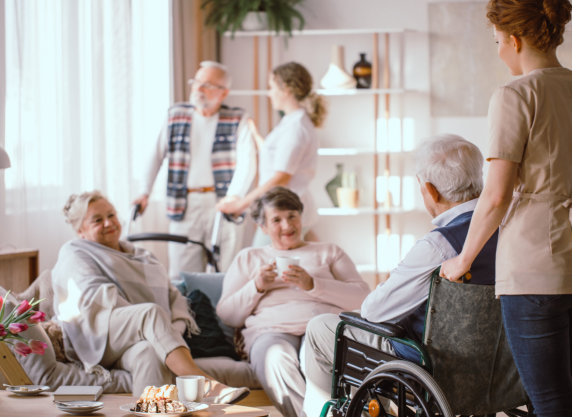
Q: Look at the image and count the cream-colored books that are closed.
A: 1